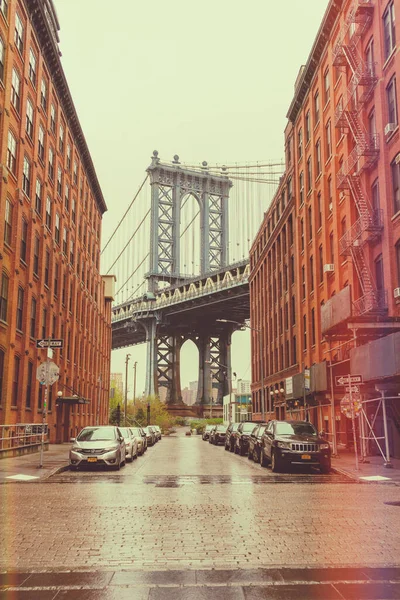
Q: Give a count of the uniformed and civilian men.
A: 0